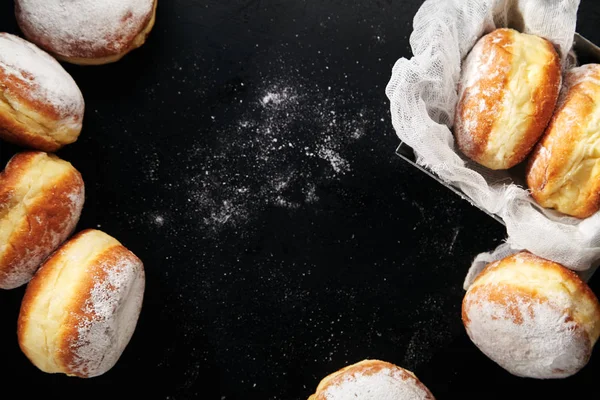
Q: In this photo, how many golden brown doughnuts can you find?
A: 8